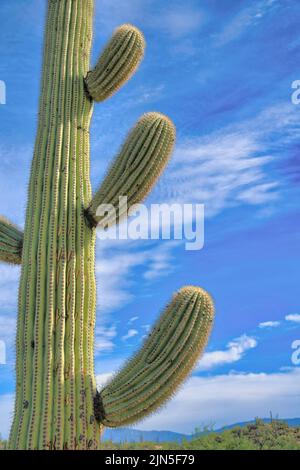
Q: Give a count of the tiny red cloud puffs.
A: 0